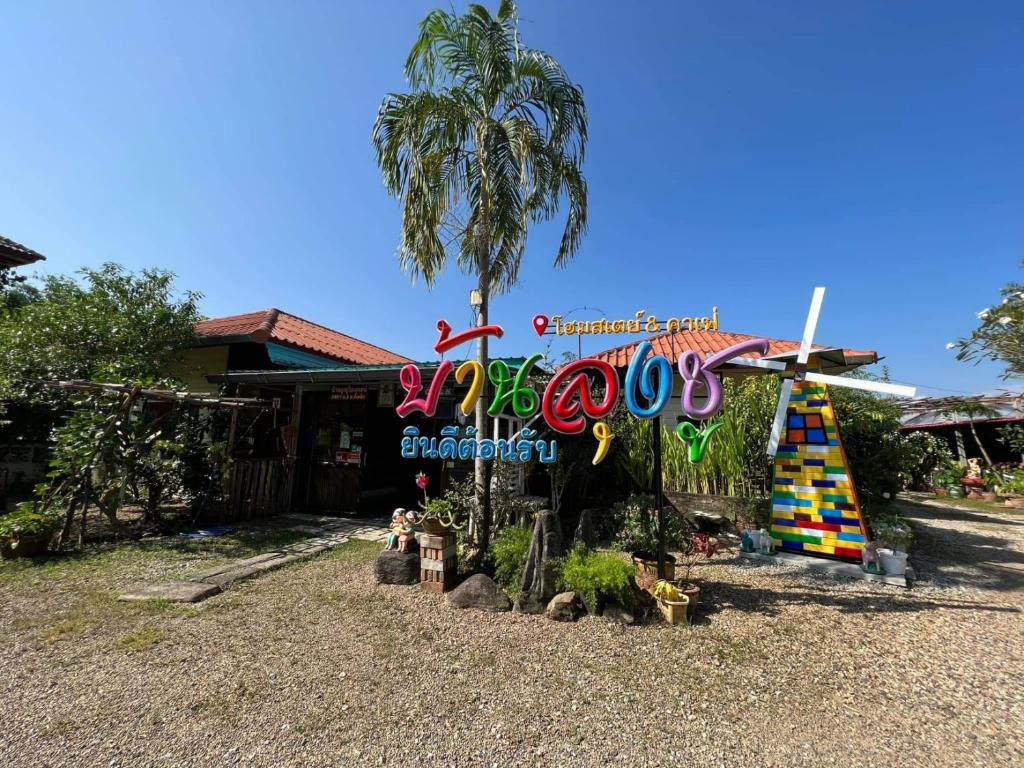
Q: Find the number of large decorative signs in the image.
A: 1